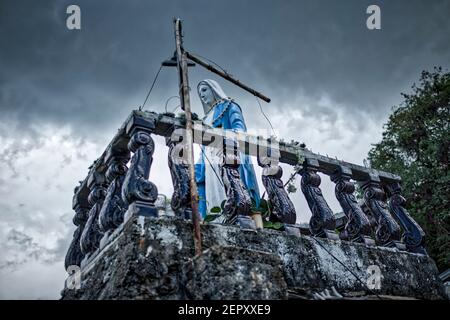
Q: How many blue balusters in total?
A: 11